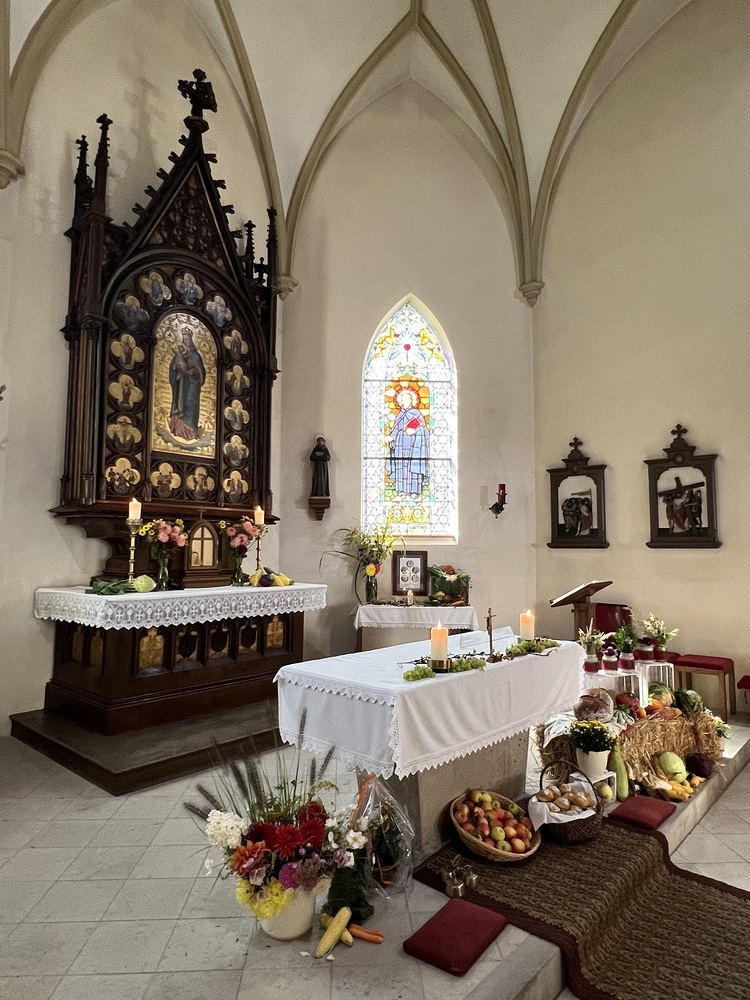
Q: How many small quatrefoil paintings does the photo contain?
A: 15